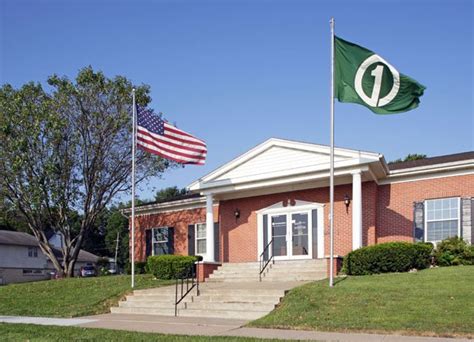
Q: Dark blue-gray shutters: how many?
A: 6